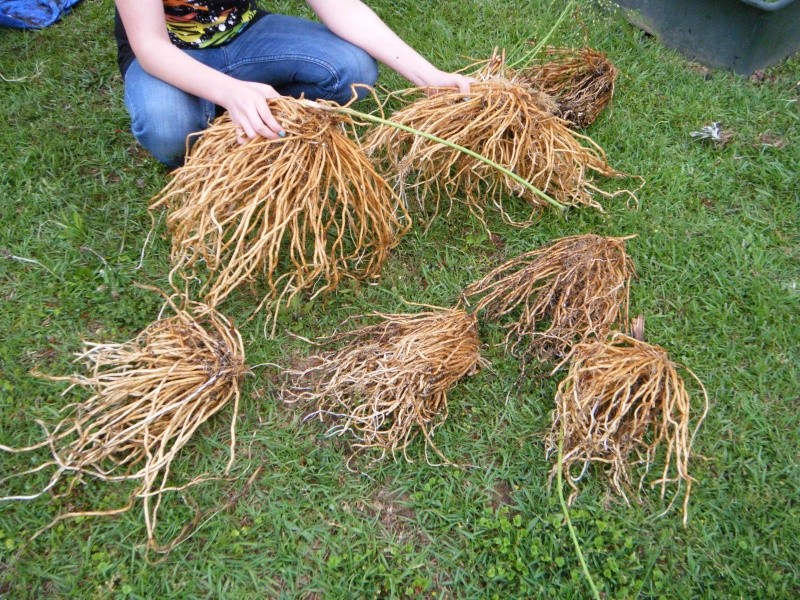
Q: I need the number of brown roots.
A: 7